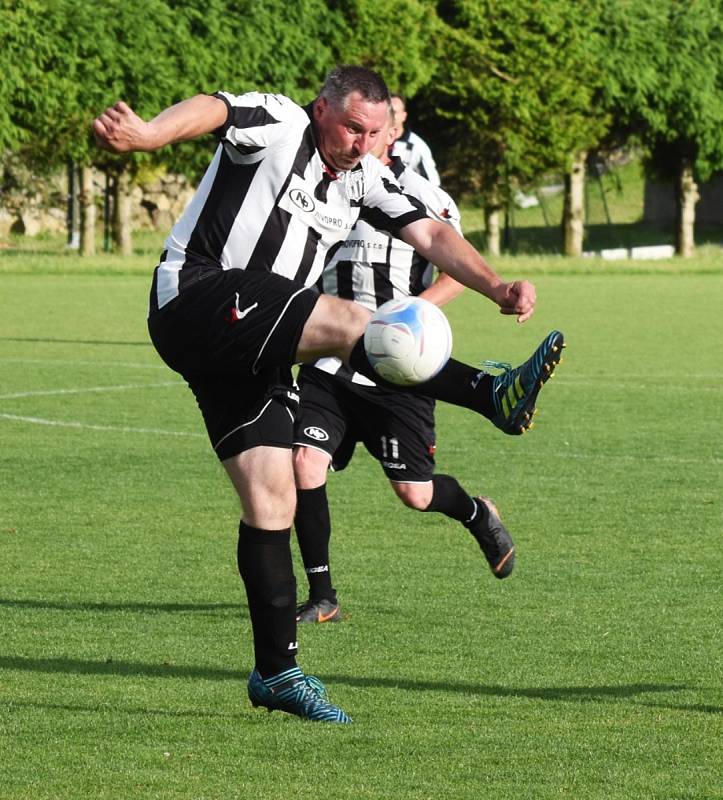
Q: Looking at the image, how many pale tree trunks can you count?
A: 5